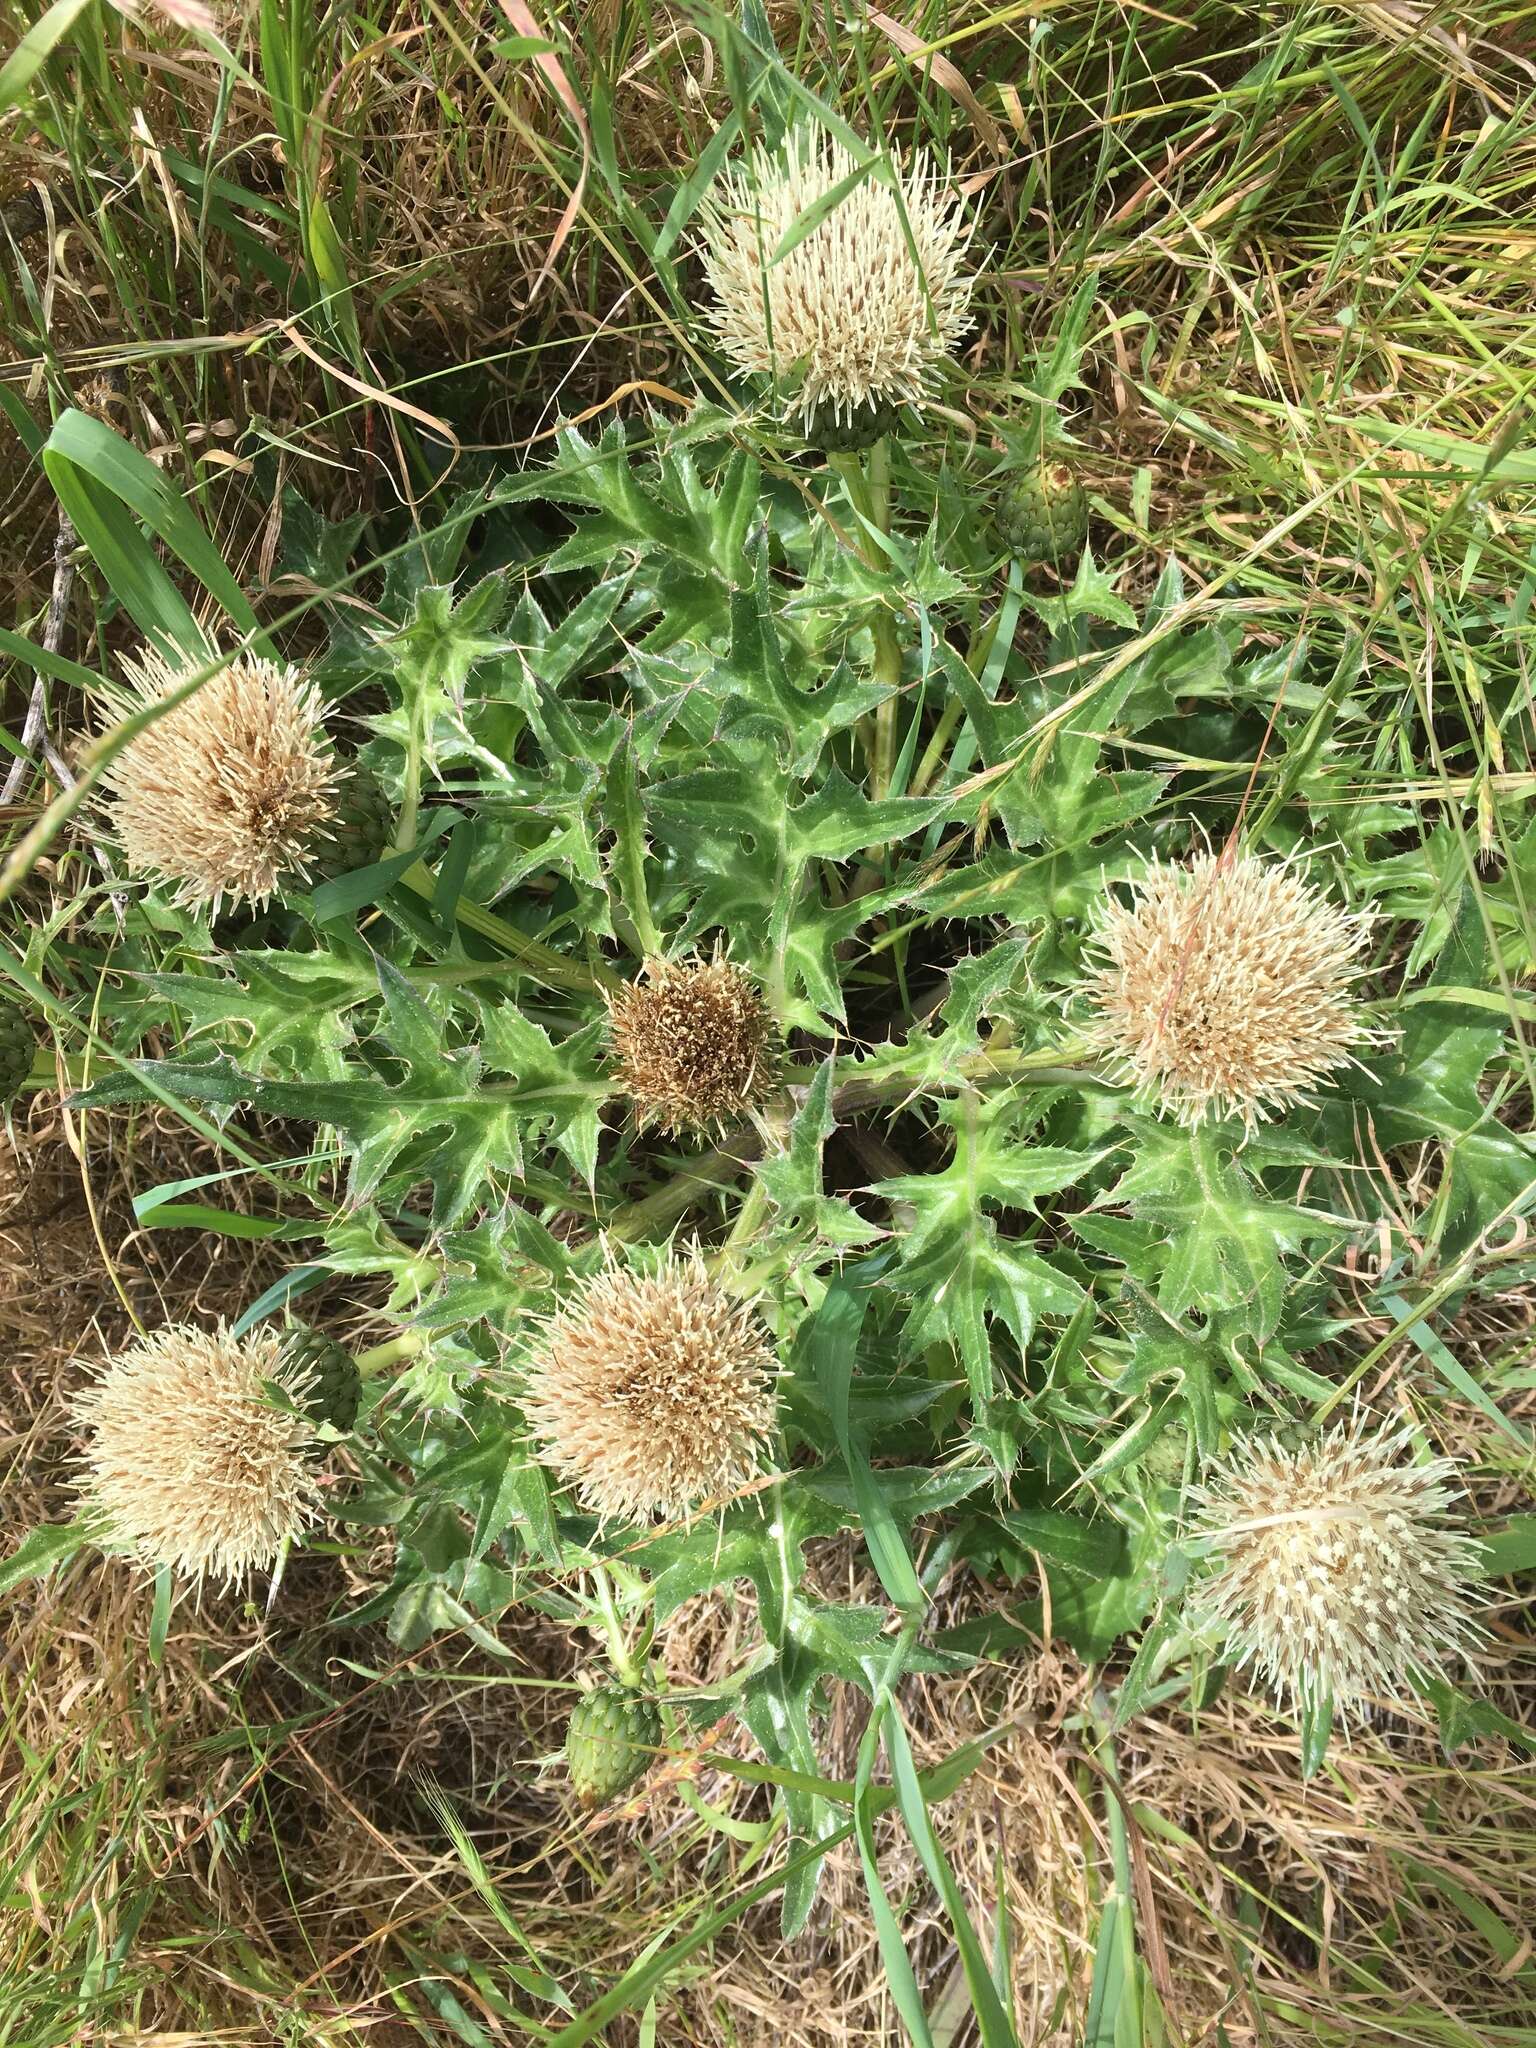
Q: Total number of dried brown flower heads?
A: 1